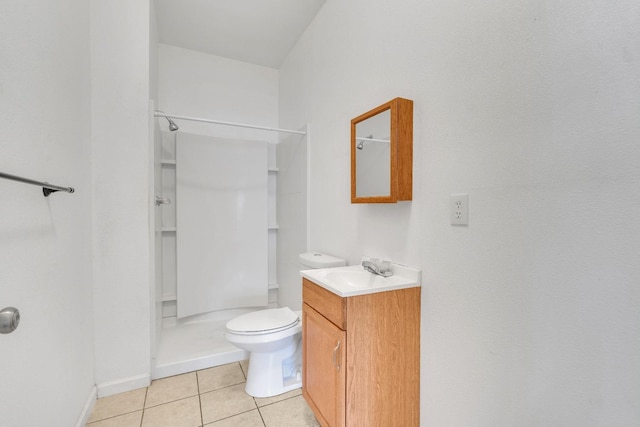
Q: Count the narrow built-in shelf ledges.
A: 6